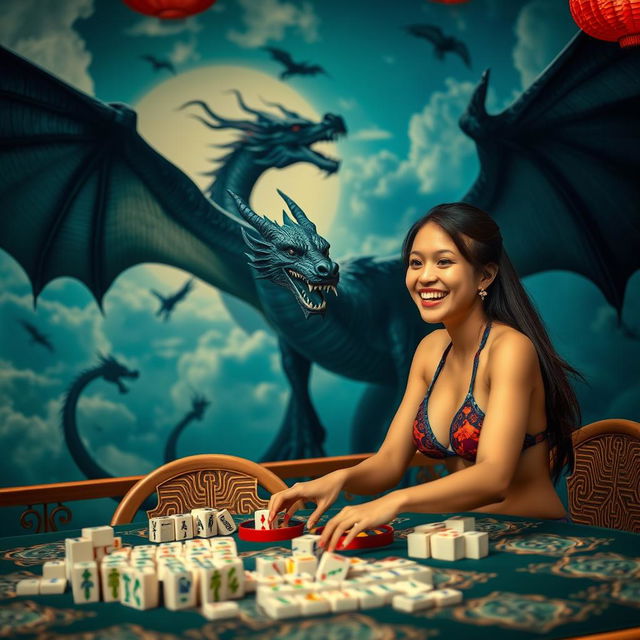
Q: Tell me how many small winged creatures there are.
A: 5